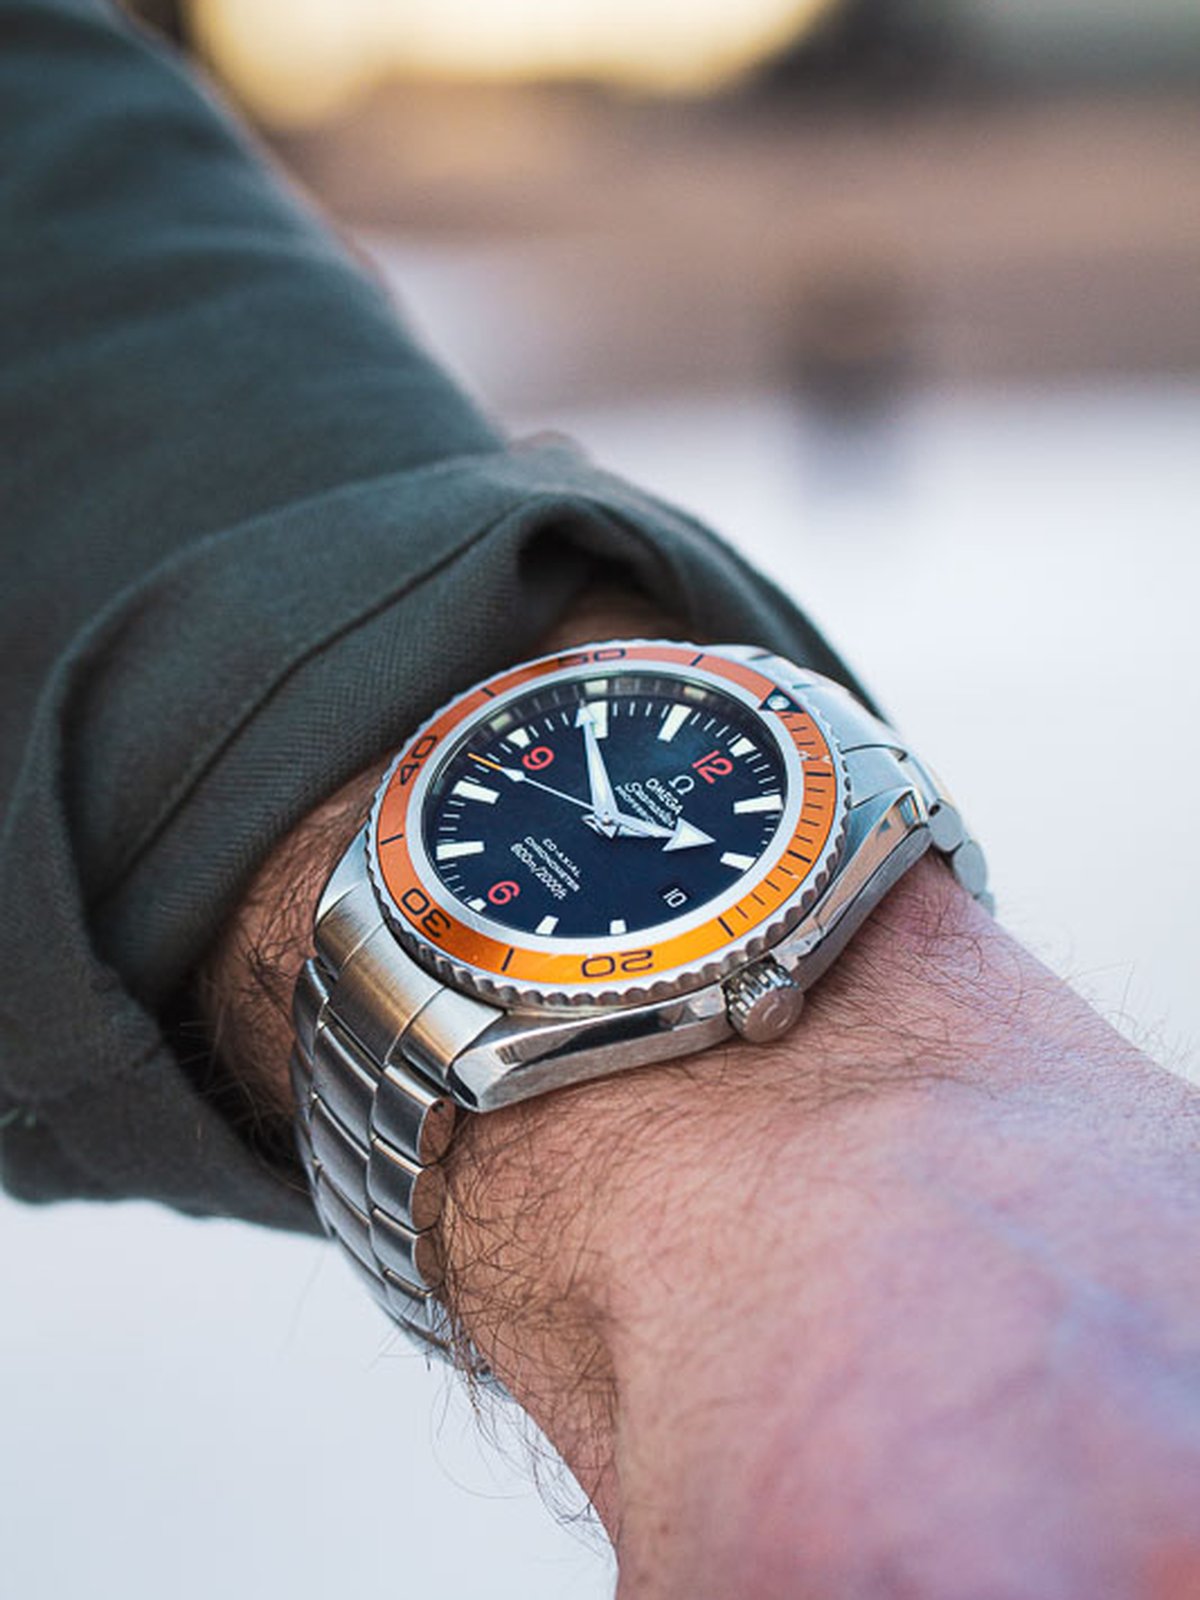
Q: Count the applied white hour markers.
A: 11